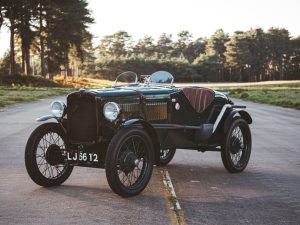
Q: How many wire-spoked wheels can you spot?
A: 4